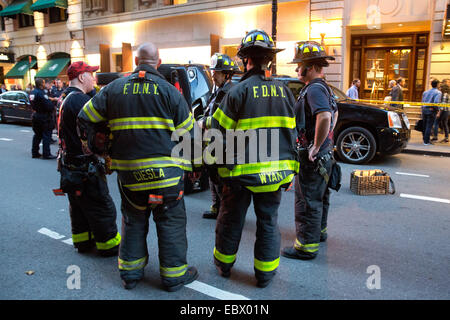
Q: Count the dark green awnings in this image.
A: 4